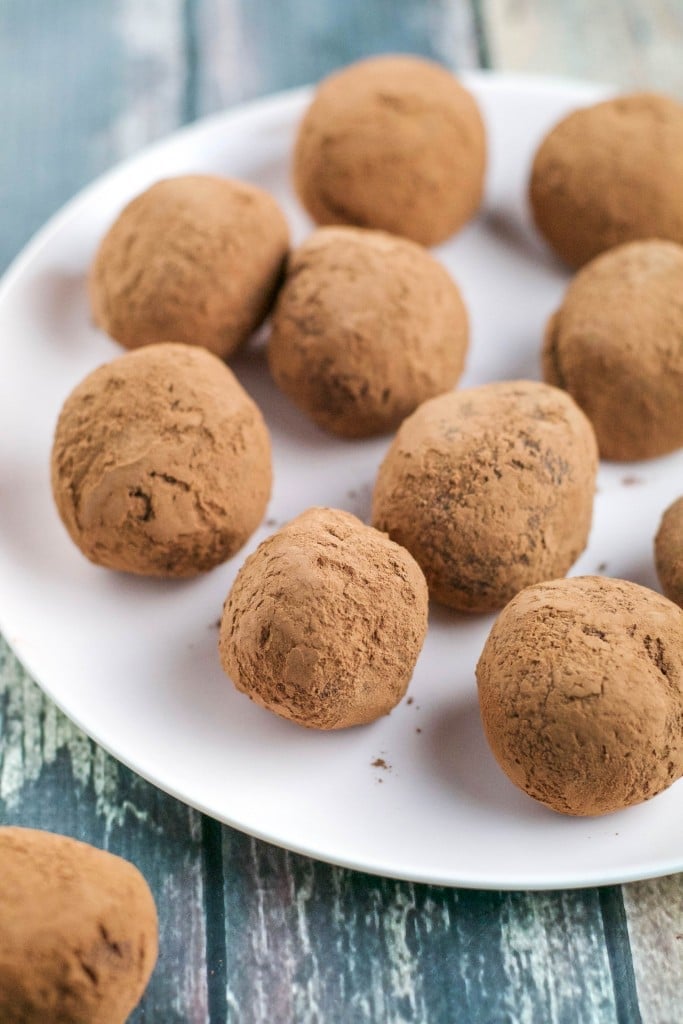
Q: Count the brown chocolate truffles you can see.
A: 11